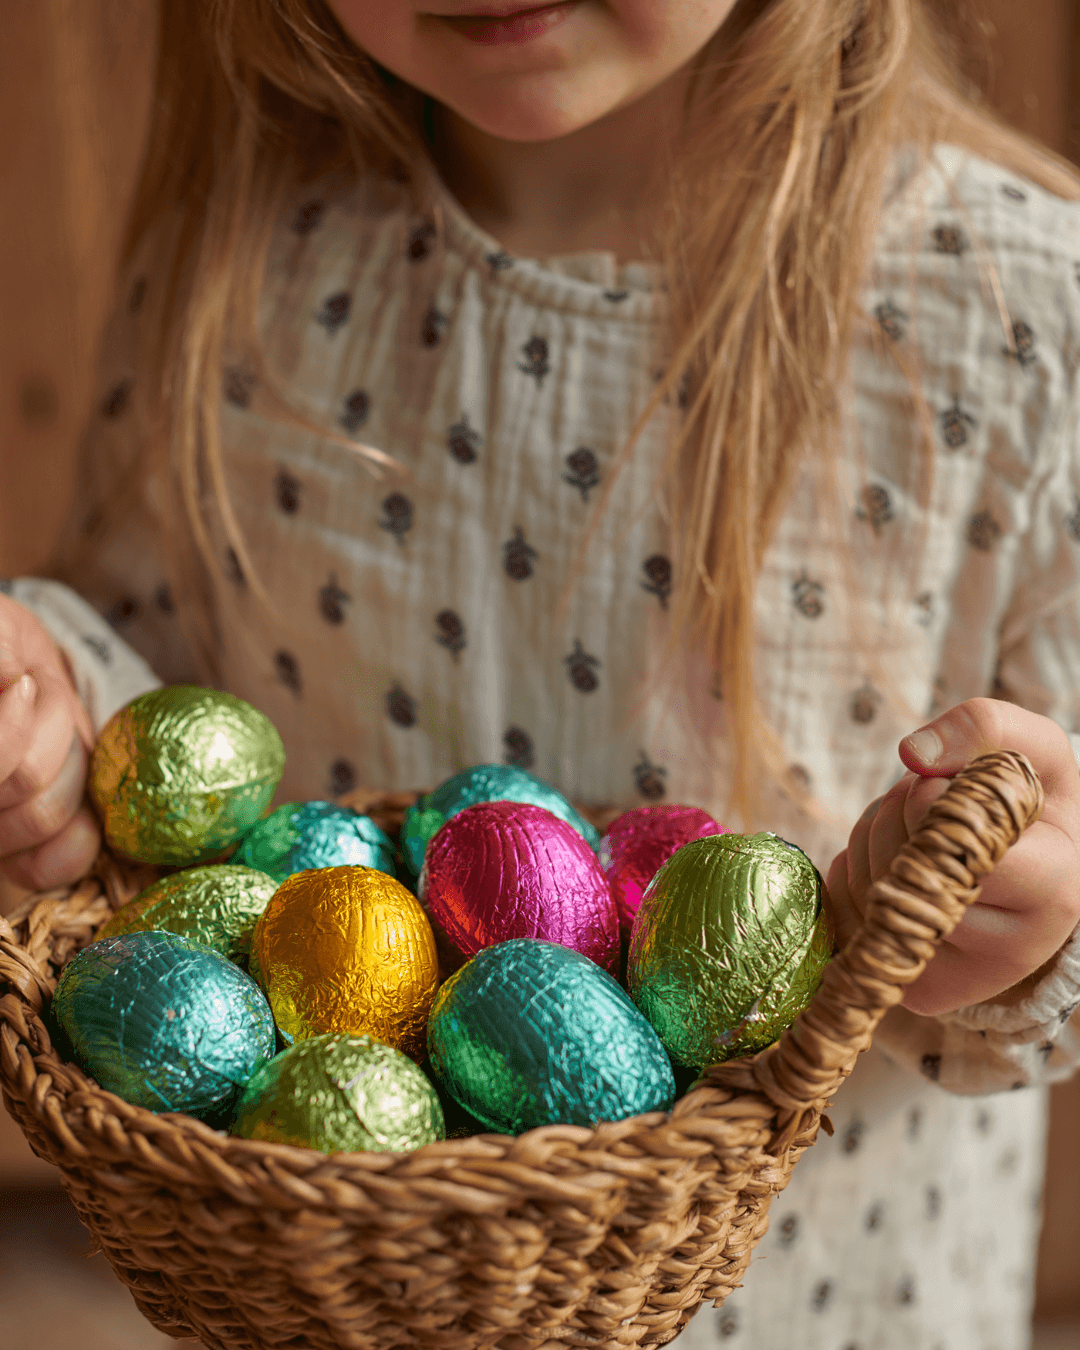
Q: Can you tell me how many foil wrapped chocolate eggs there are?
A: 11